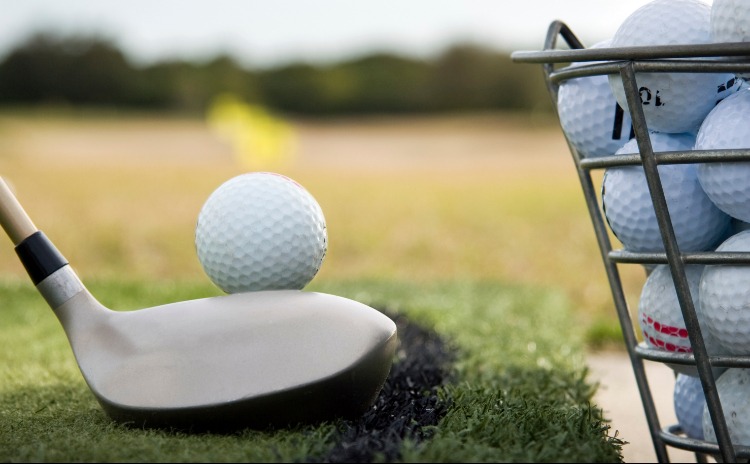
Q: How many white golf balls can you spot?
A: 10